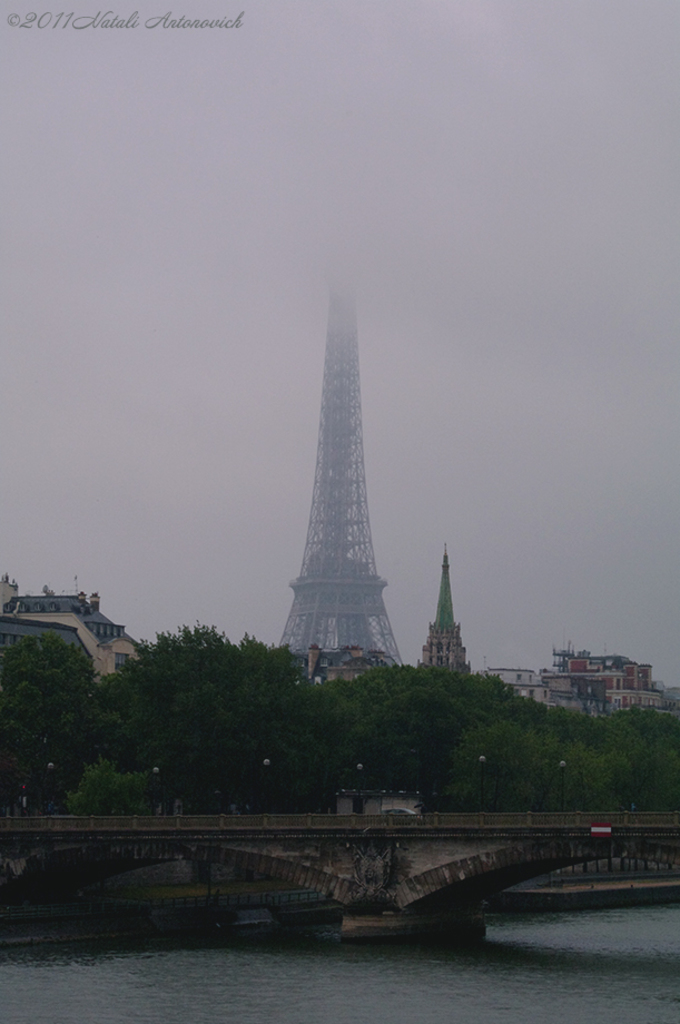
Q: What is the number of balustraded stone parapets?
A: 1